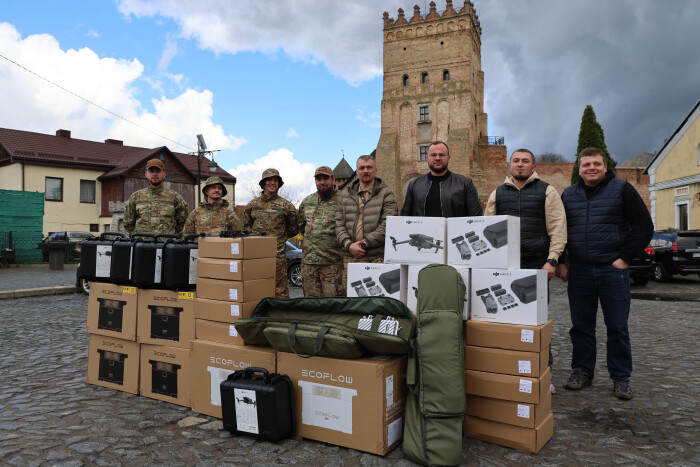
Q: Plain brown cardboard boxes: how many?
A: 10